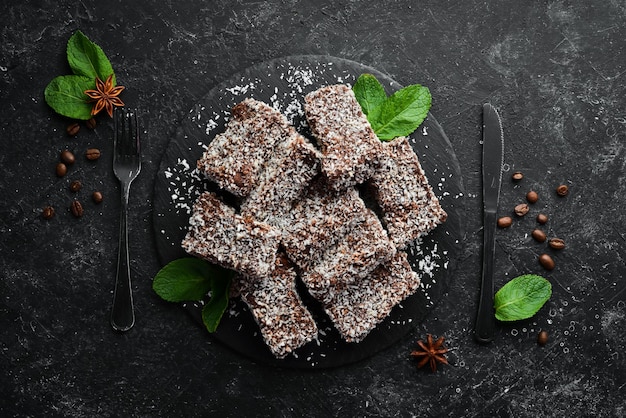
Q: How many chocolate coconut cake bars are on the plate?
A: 9